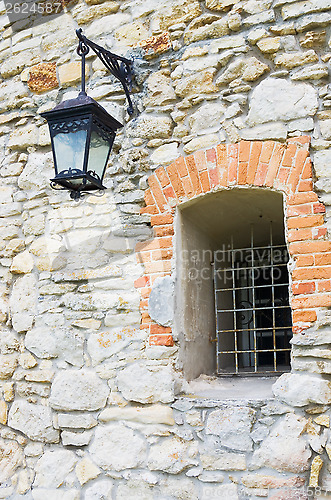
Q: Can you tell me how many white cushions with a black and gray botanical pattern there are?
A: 0